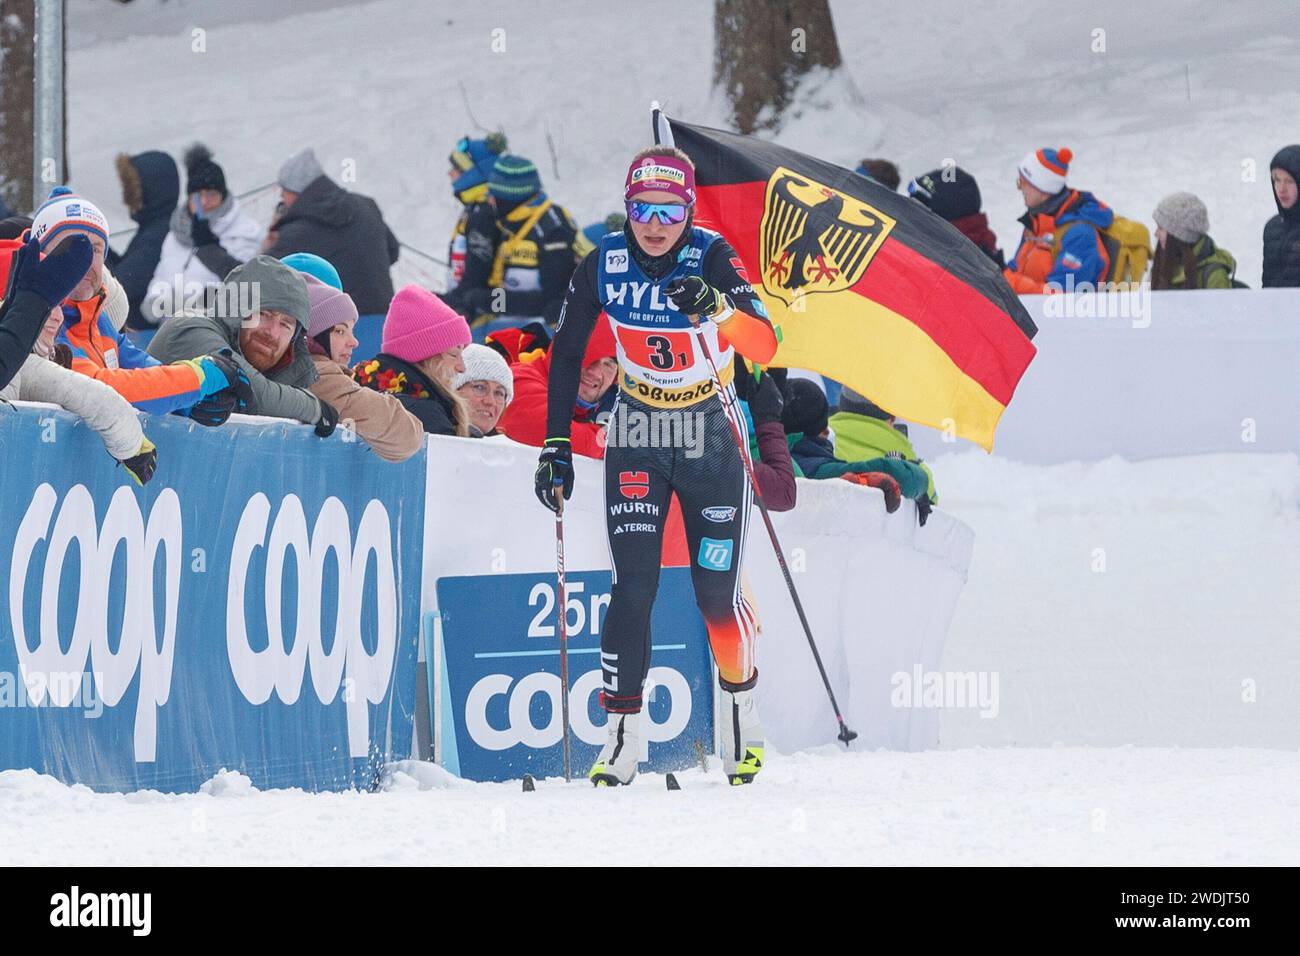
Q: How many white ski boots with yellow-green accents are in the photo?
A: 2